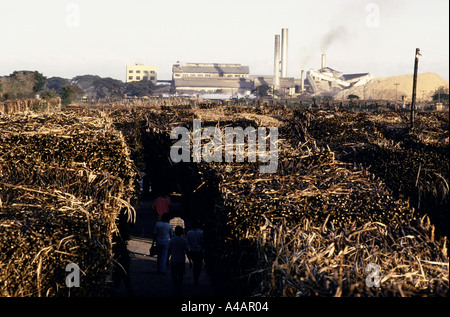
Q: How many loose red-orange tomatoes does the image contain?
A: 0